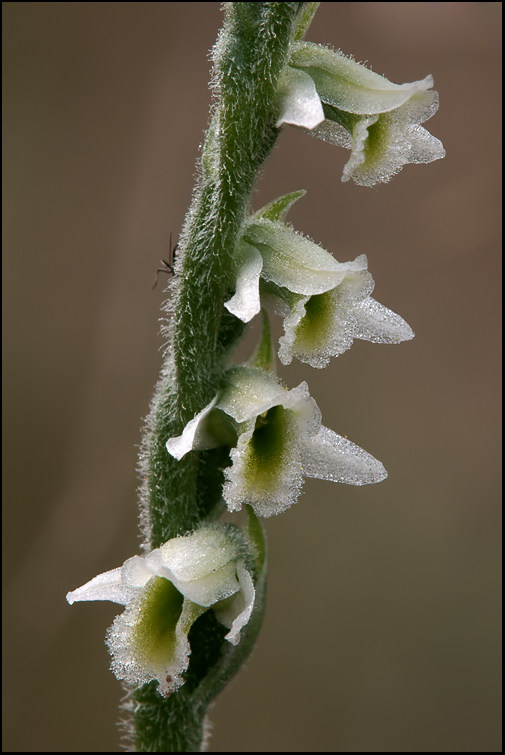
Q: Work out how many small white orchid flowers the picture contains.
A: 4